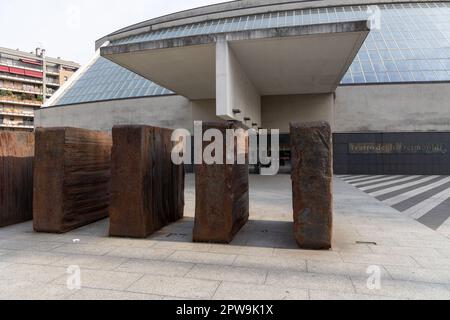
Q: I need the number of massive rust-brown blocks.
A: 5